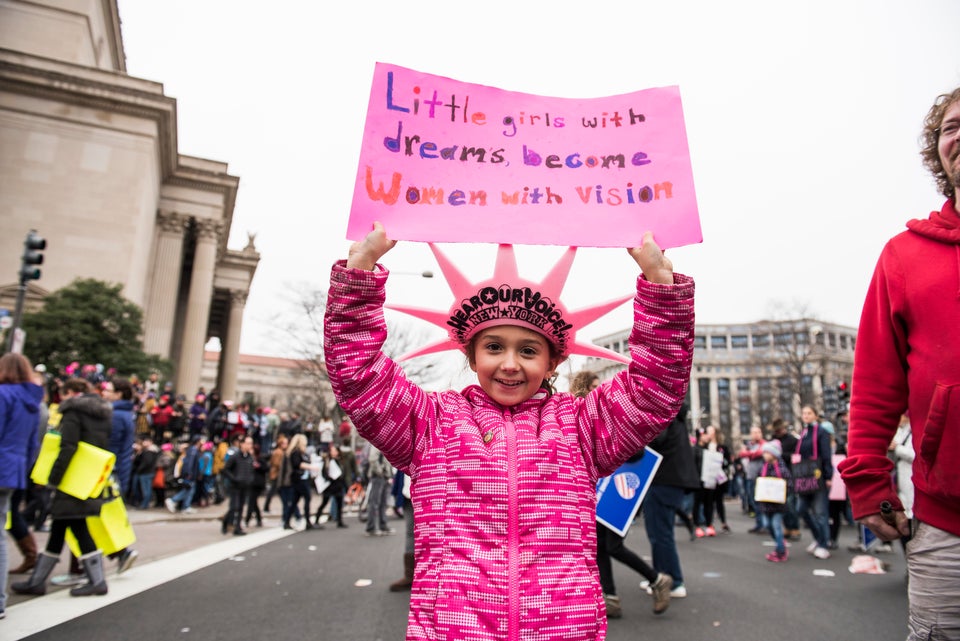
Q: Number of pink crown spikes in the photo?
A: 7